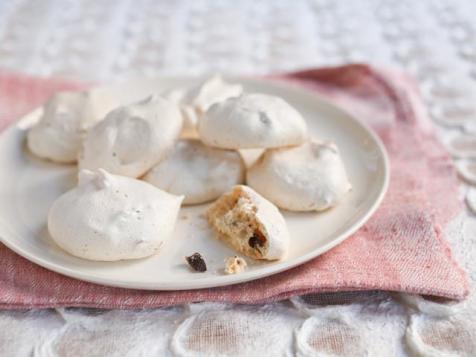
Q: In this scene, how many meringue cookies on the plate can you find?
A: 8